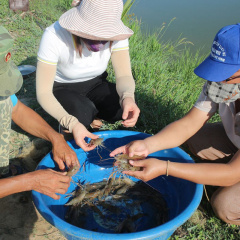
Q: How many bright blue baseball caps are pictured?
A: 1